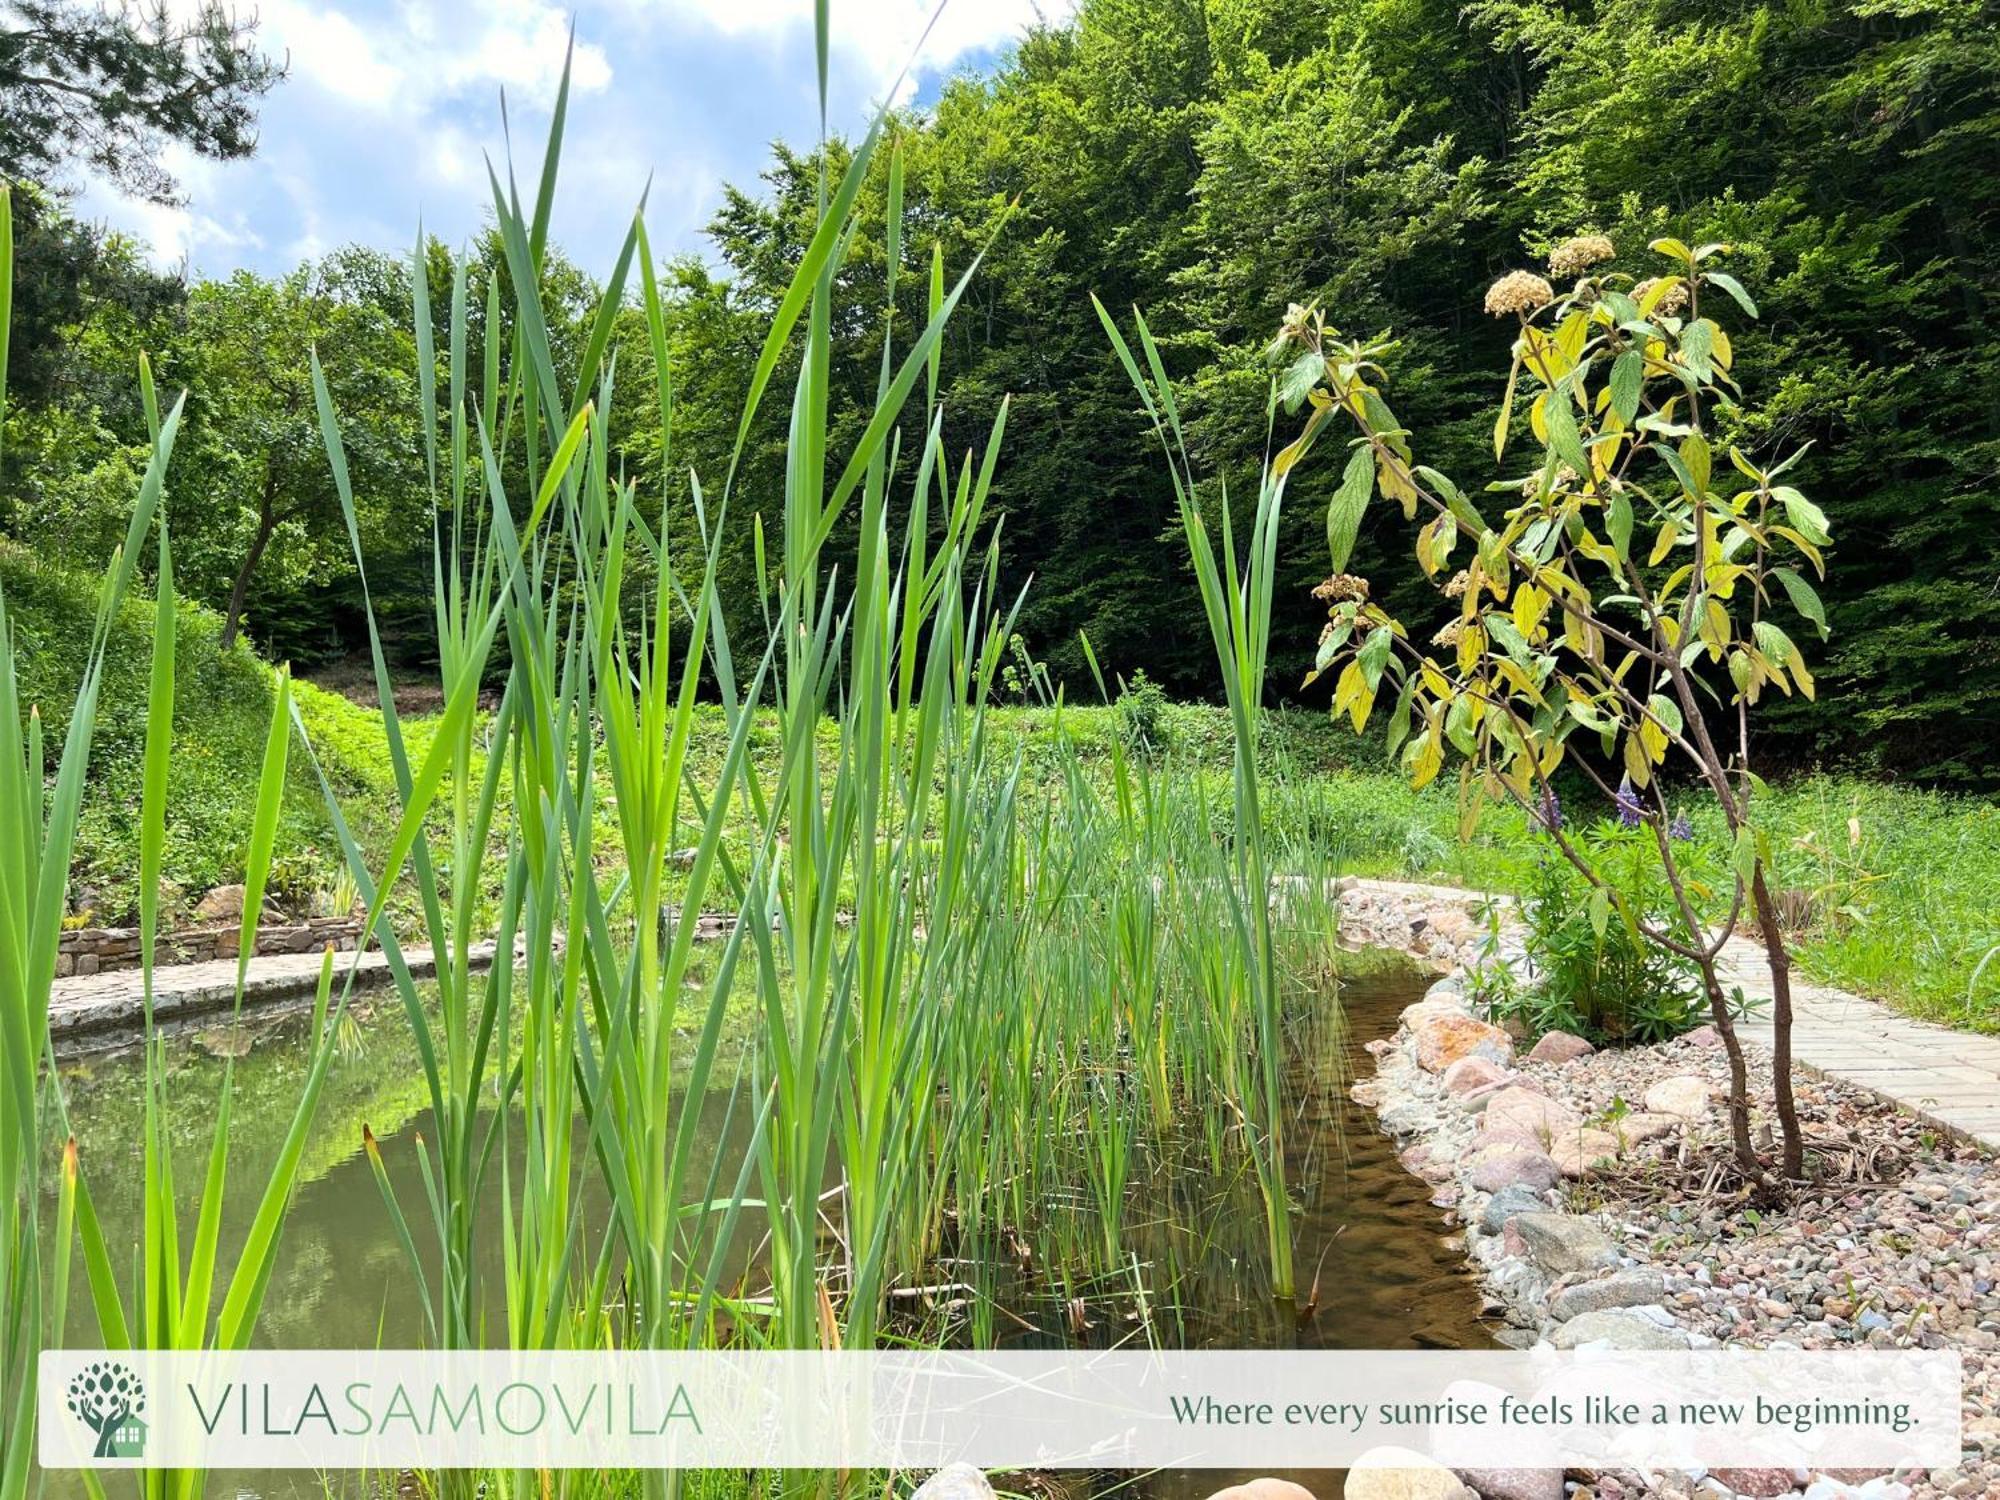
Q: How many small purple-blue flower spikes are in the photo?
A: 3